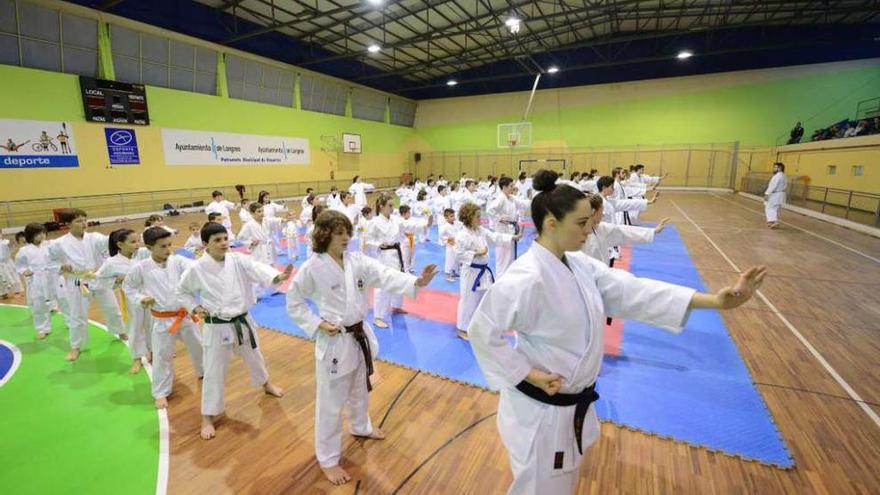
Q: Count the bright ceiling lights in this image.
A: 6